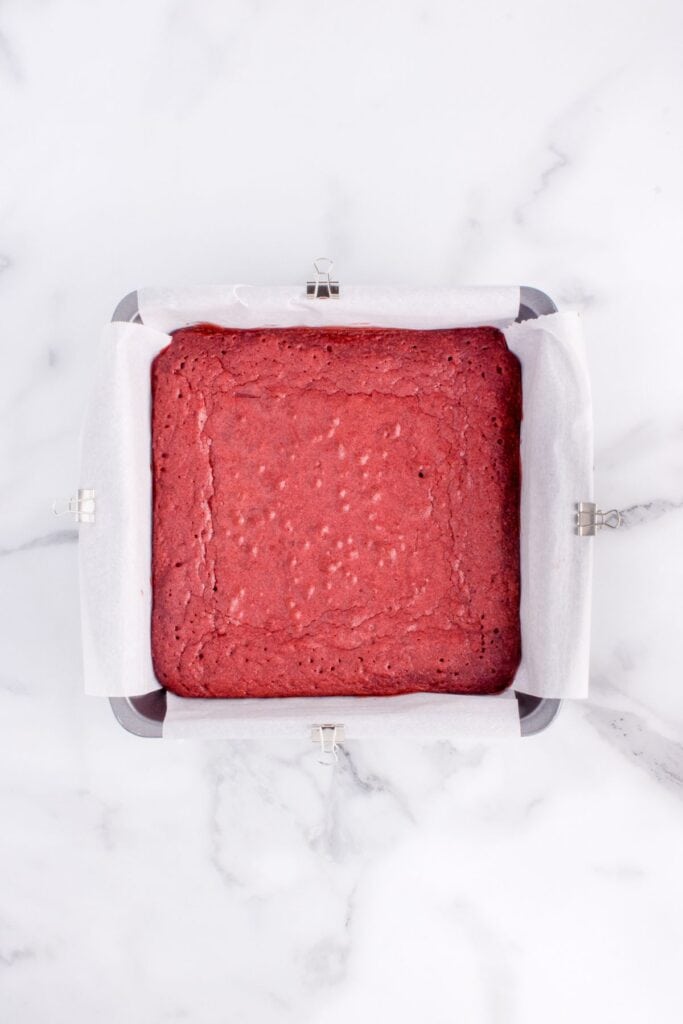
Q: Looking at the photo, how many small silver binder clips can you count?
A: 4